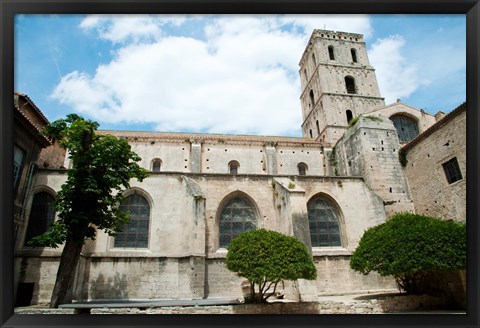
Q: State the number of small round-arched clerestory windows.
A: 3